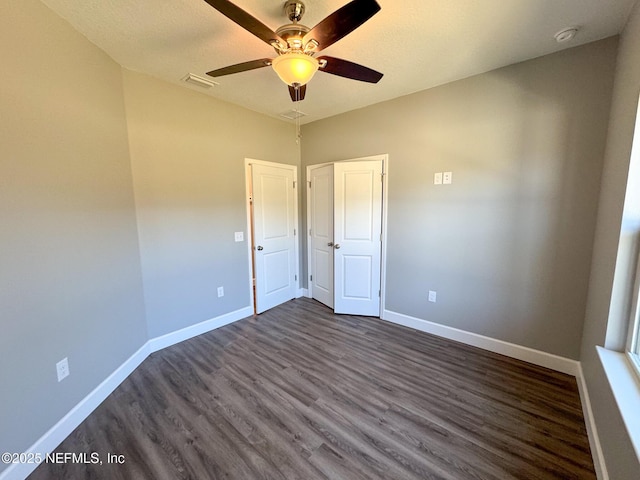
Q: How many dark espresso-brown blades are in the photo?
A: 5